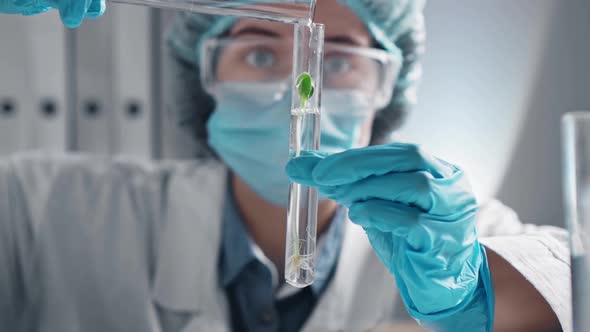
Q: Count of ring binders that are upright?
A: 4